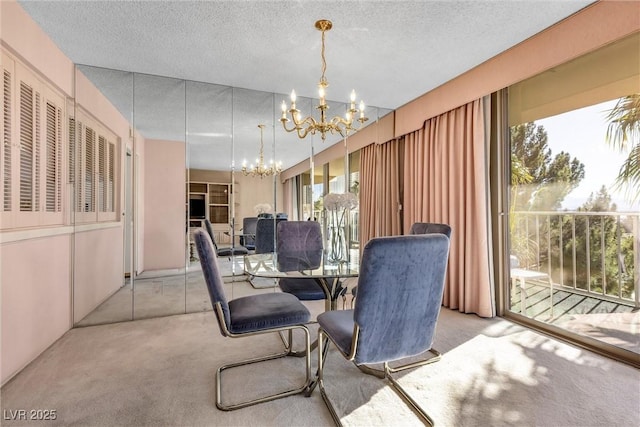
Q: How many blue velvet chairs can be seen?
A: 4